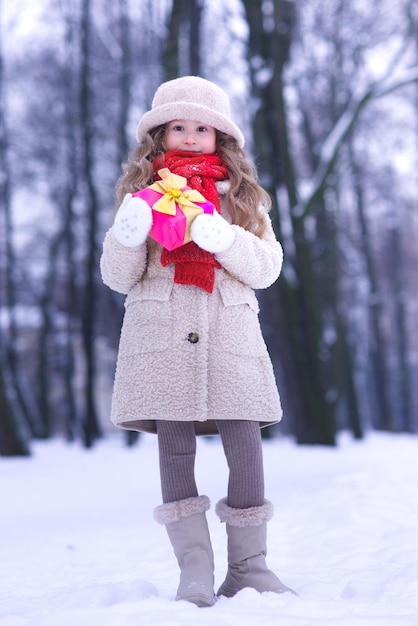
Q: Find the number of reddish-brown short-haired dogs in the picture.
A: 0